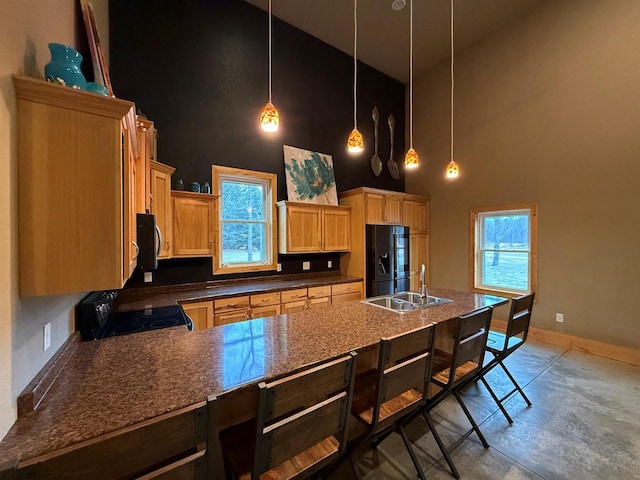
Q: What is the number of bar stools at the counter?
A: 5